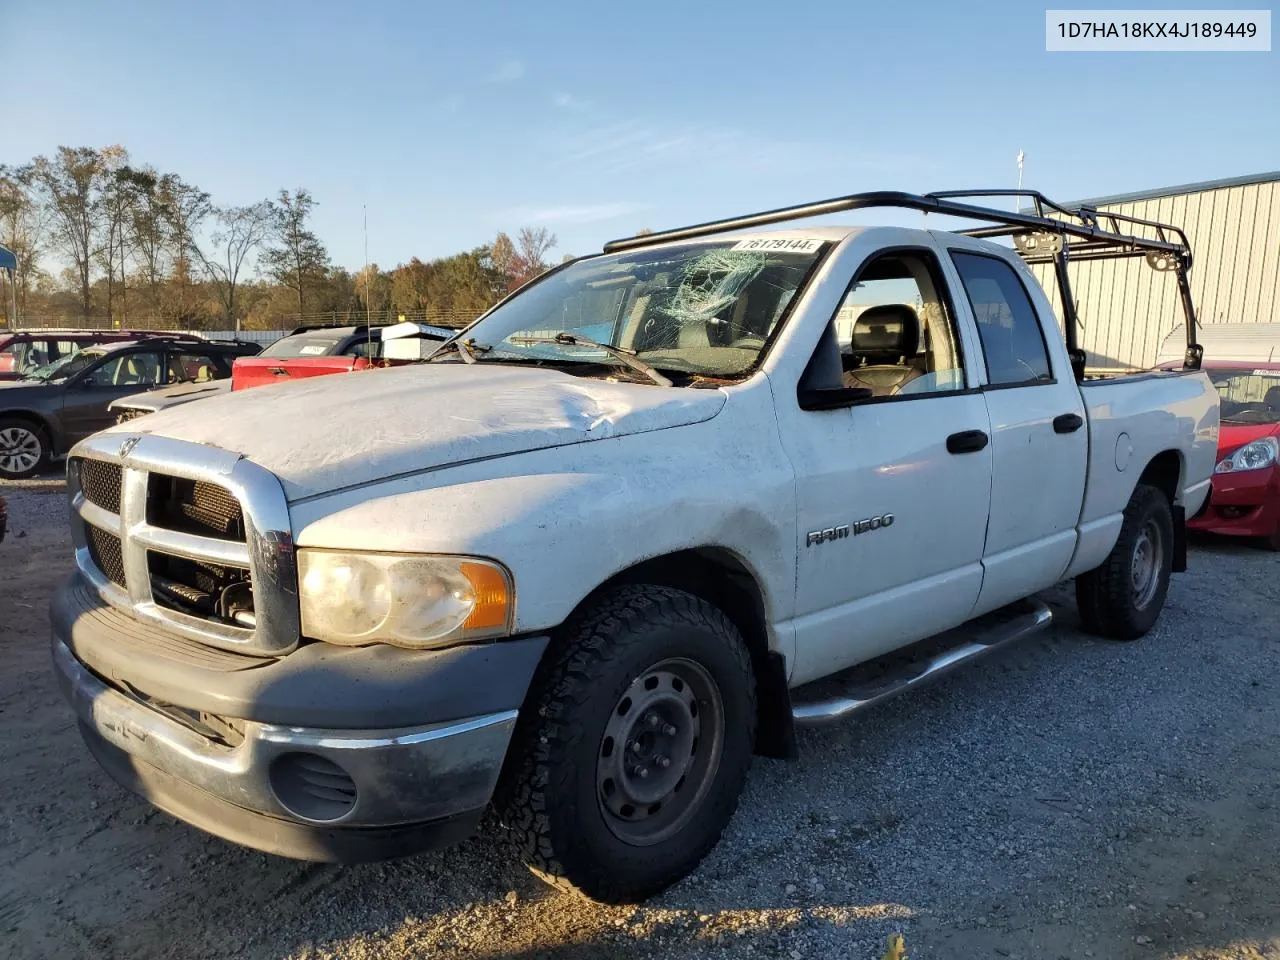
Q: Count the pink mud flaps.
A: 0